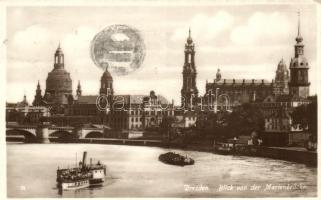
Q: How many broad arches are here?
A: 3